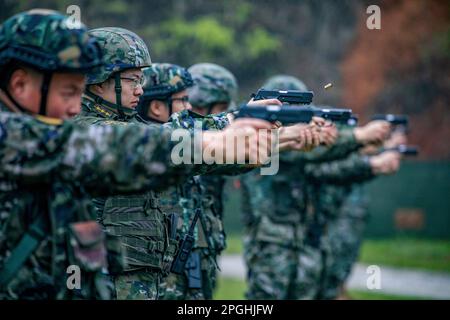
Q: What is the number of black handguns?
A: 5